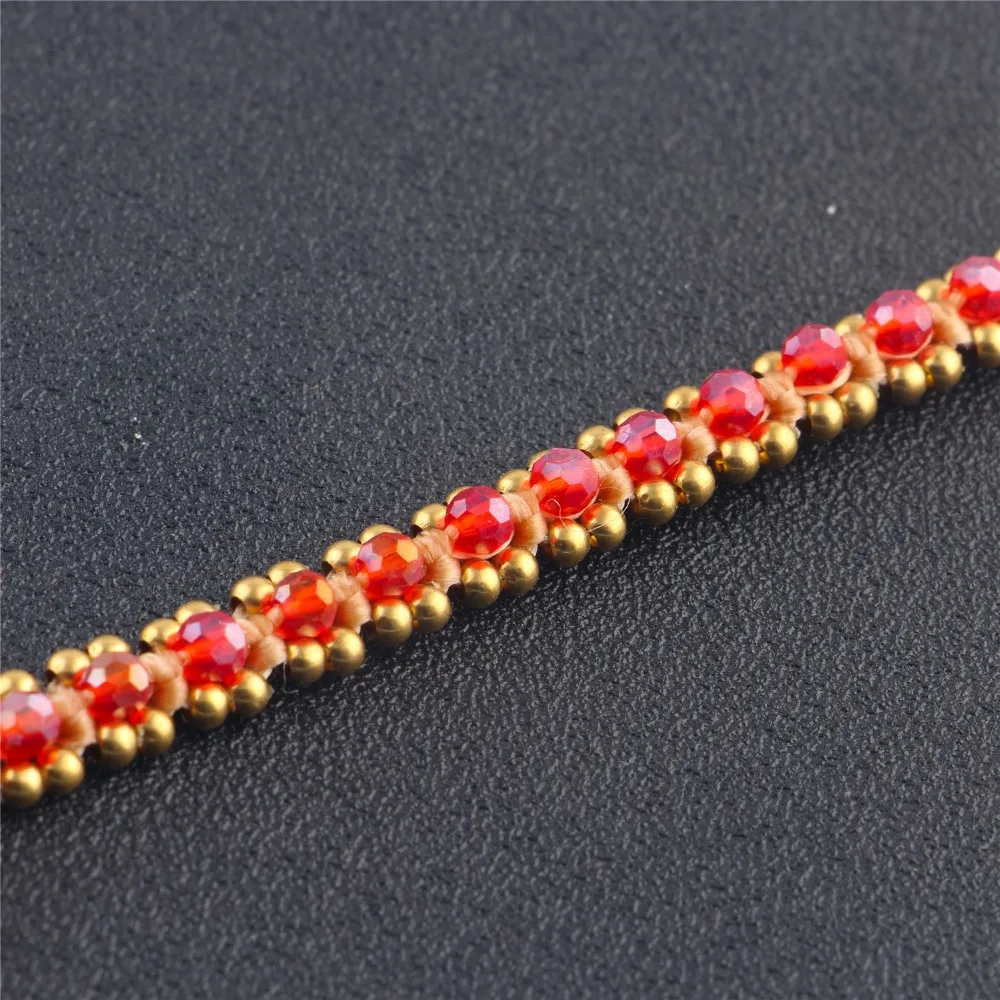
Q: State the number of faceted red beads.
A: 12